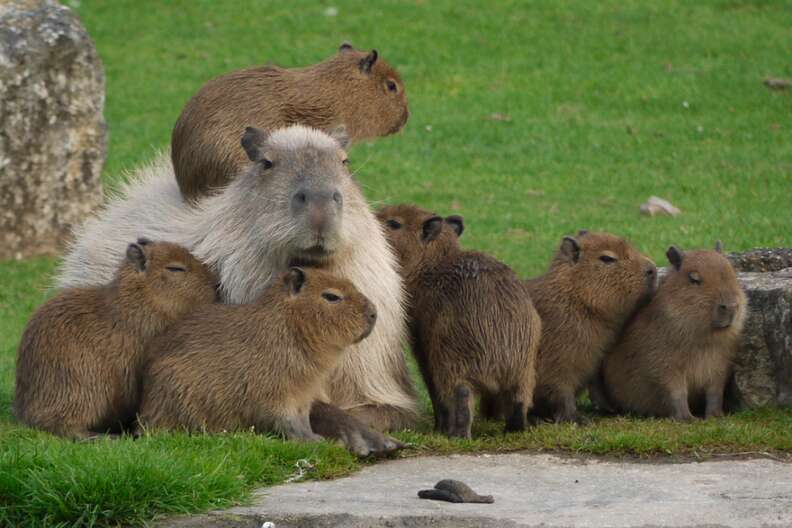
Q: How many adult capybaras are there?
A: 1